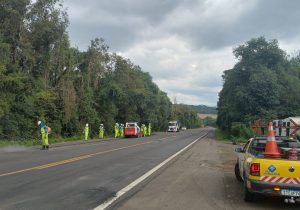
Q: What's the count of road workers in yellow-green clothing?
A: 7